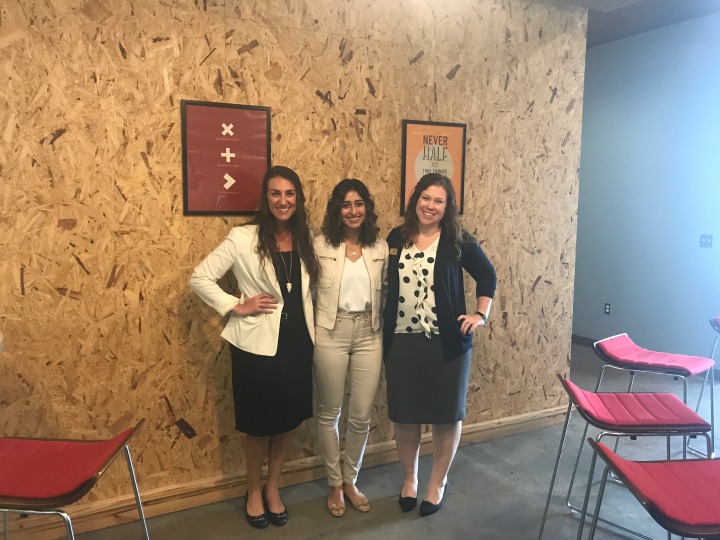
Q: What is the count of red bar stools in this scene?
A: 5